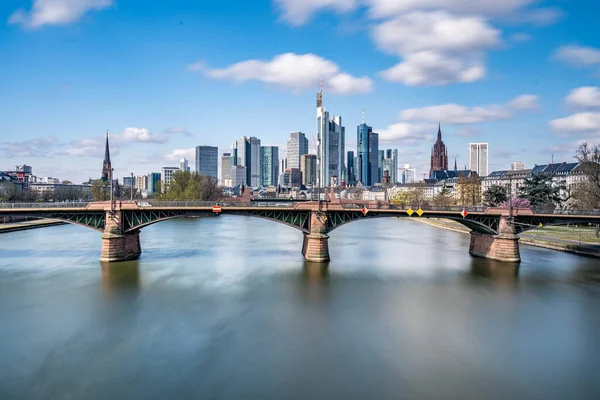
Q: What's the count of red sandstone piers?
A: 3